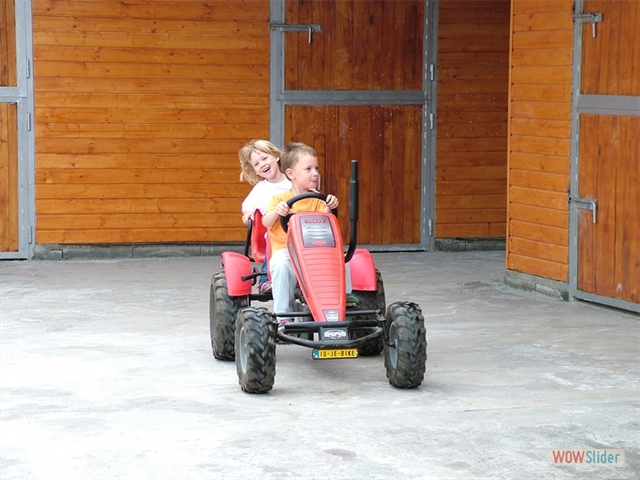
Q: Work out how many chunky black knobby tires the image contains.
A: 4